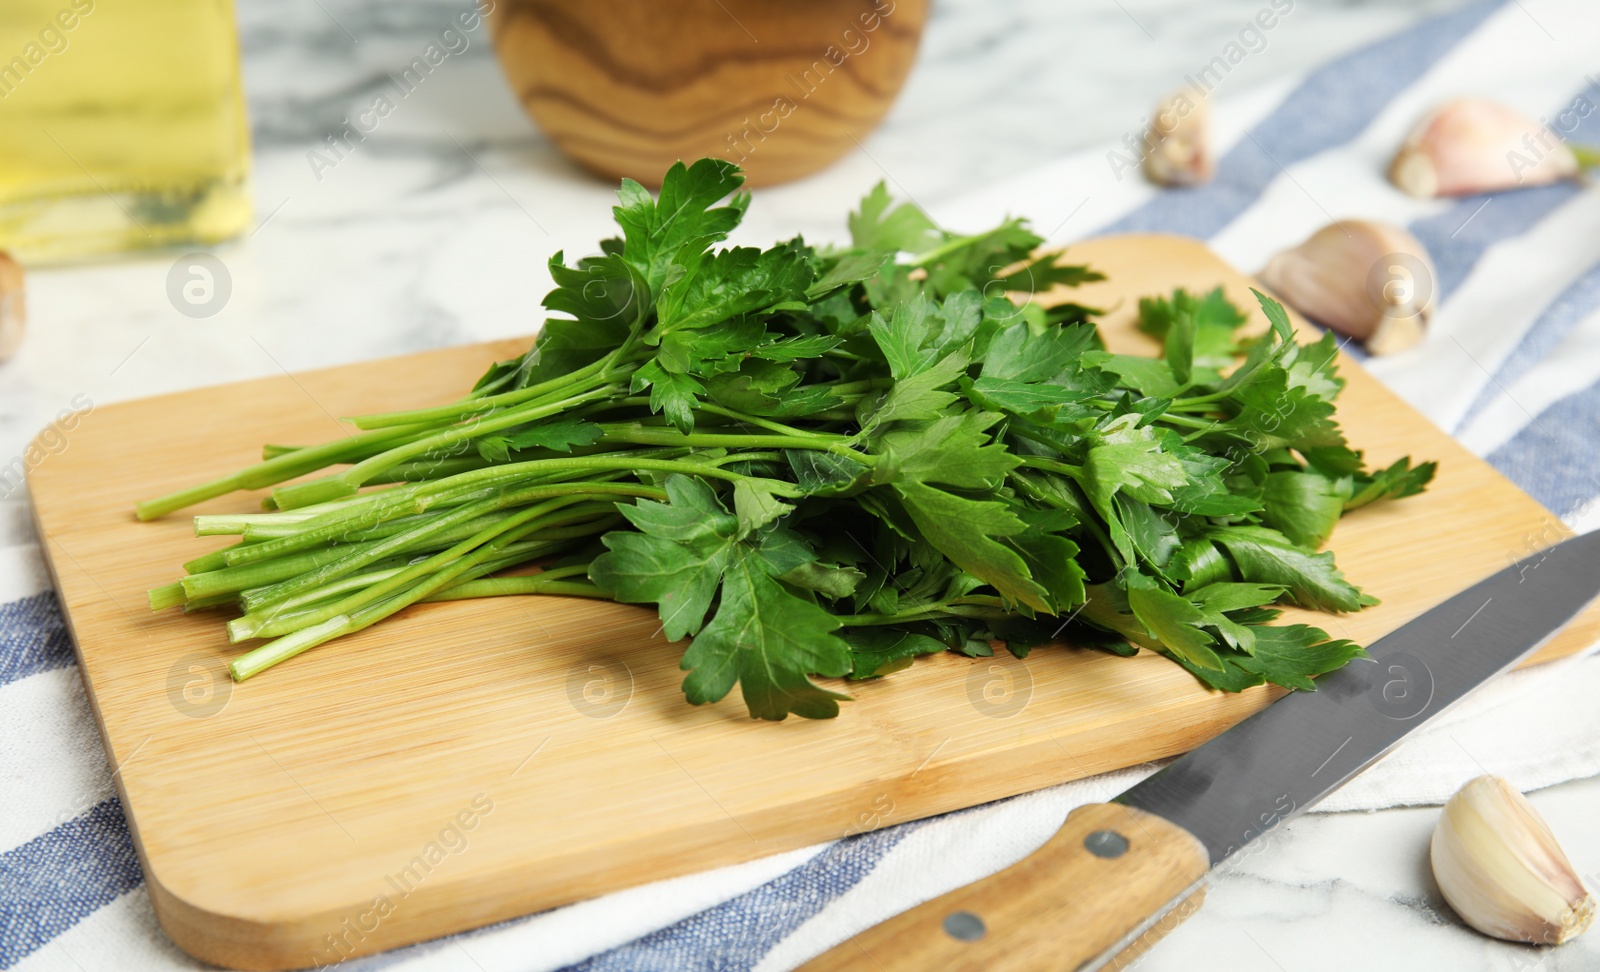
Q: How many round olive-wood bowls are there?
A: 1